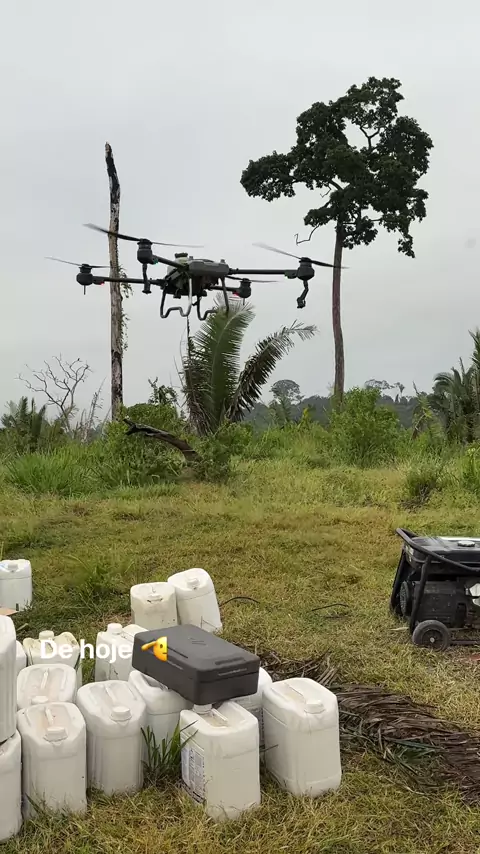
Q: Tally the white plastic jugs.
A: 15